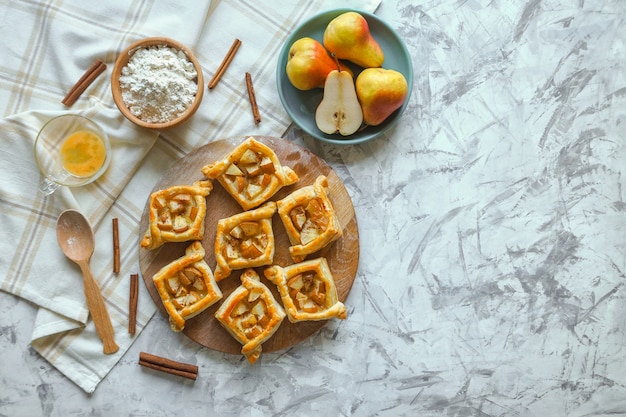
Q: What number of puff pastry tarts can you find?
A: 7